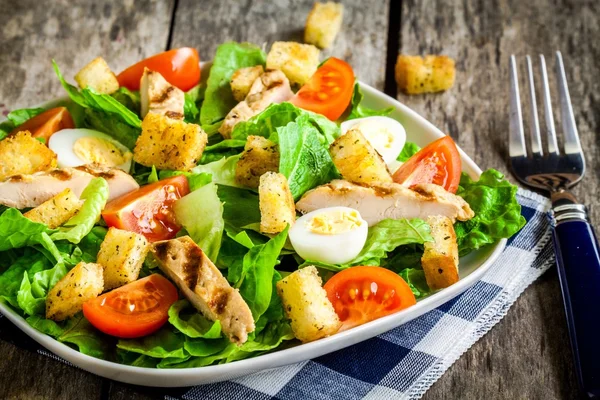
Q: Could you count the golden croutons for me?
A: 15